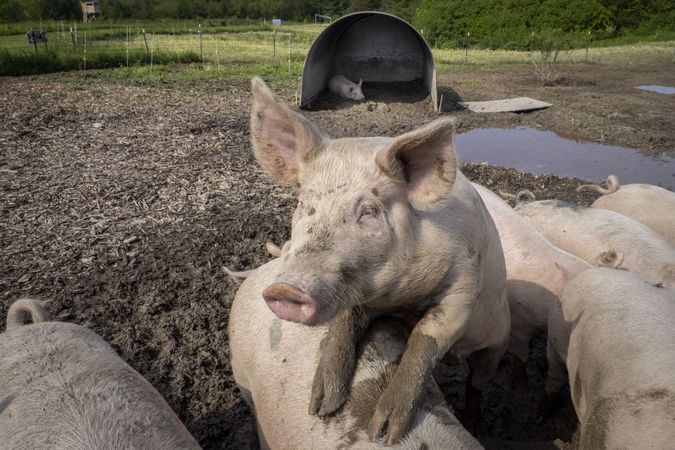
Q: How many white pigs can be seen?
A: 8